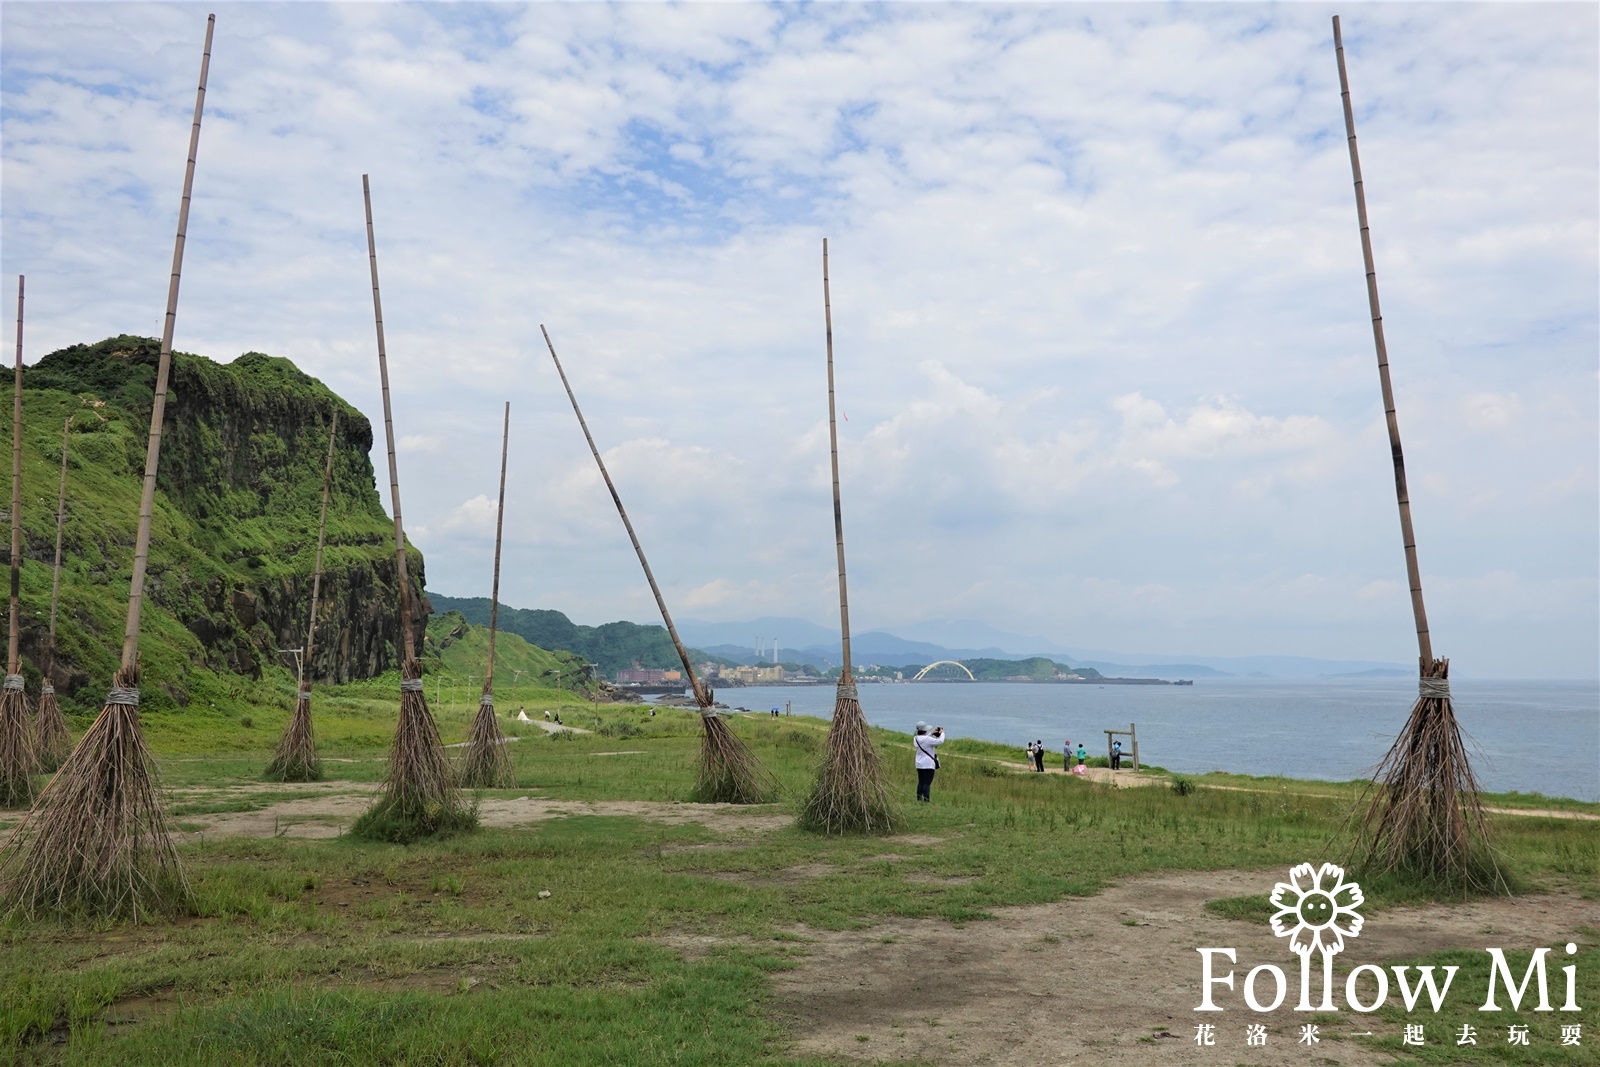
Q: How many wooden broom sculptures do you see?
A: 9